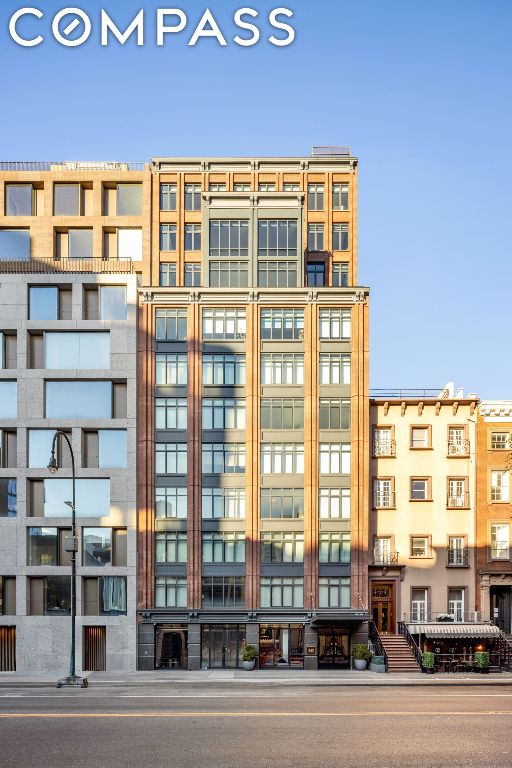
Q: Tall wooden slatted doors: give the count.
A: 2